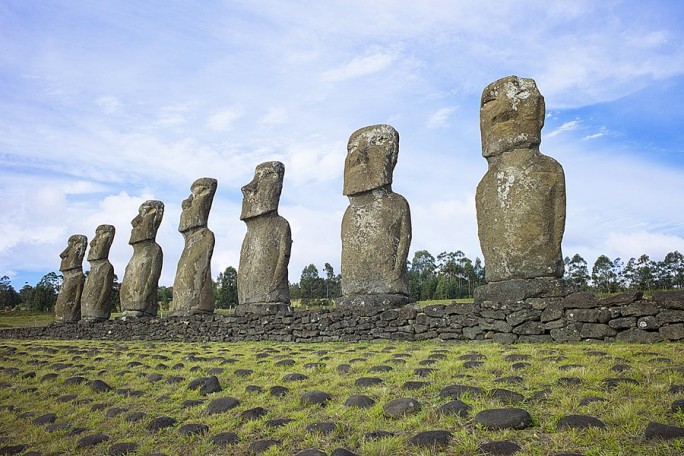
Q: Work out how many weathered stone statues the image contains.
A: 7